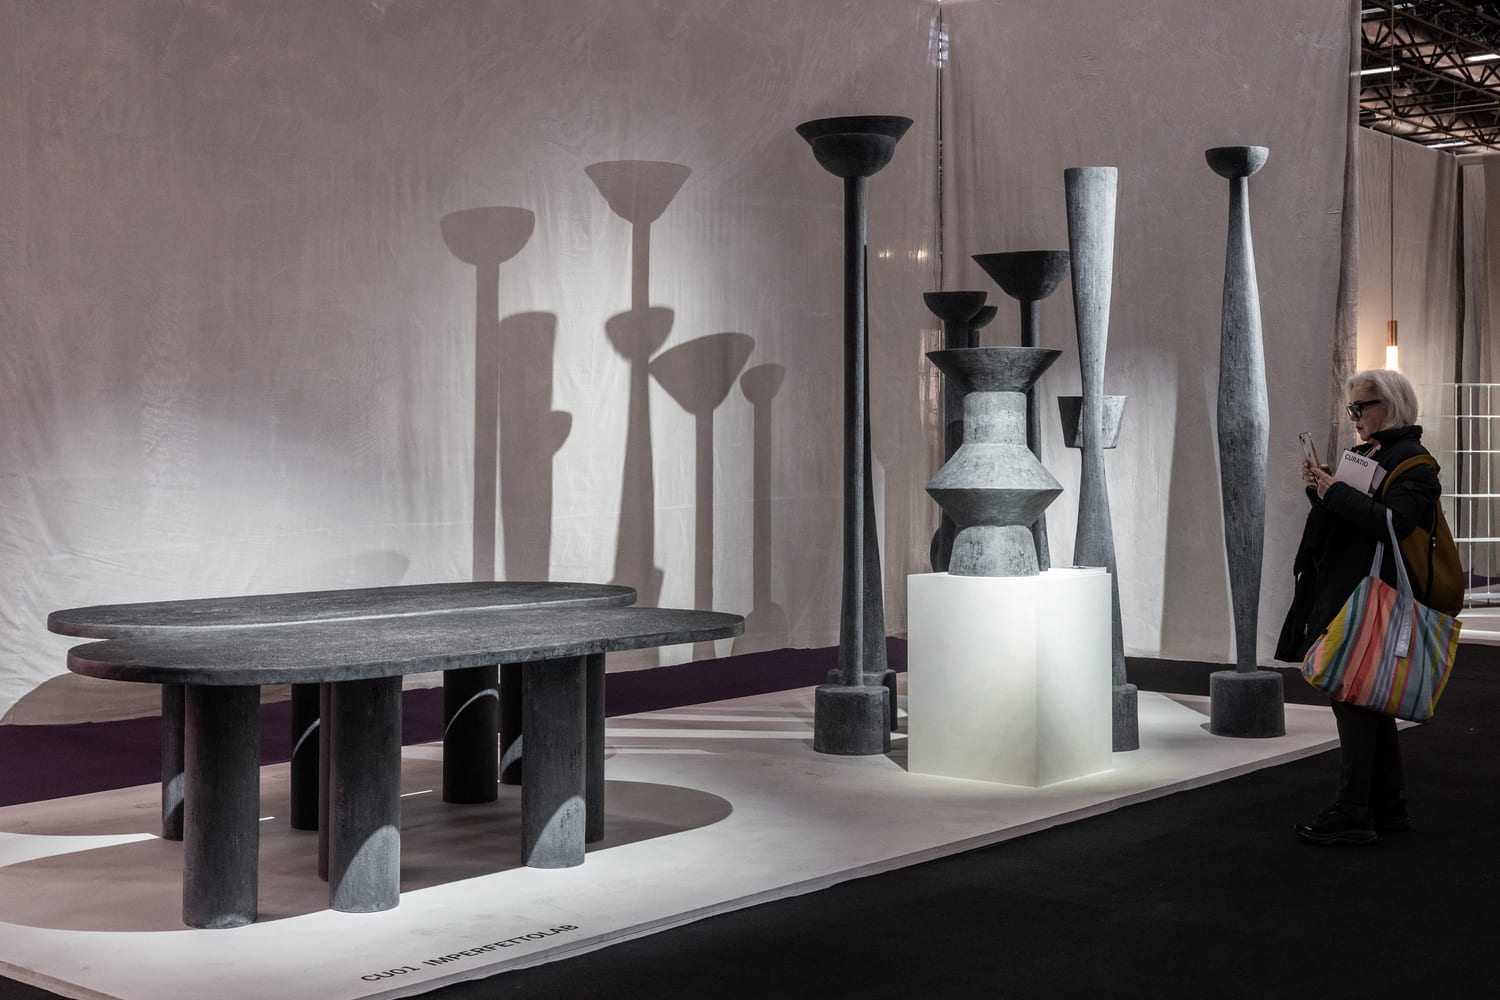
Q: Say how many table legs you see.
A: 9